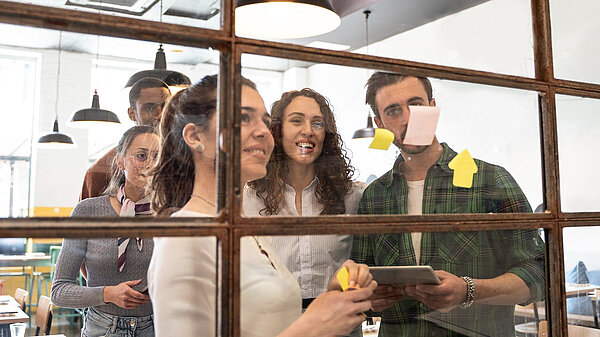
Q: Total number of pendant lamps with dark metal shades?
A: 5